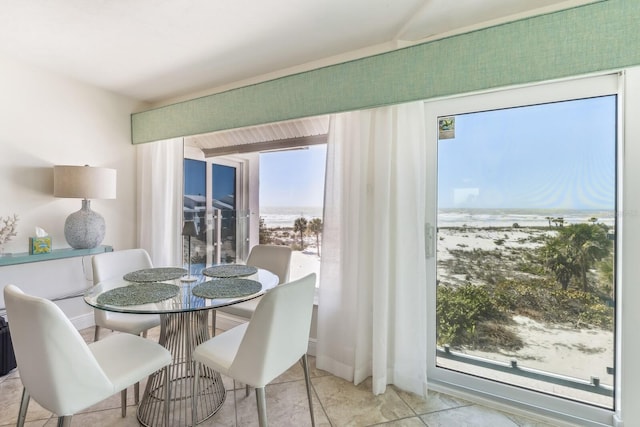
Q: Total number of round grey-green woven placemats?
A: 4